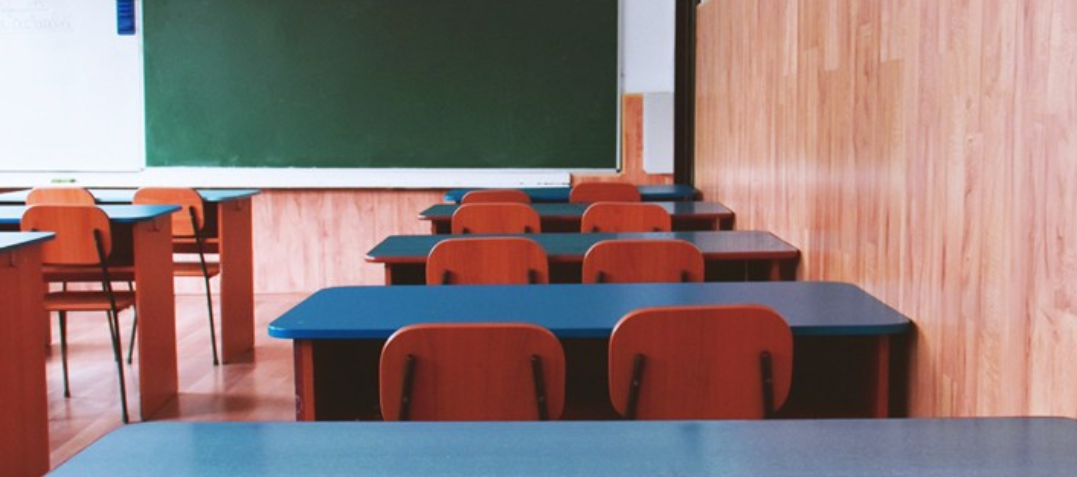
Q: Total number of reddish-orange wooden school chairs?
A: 11